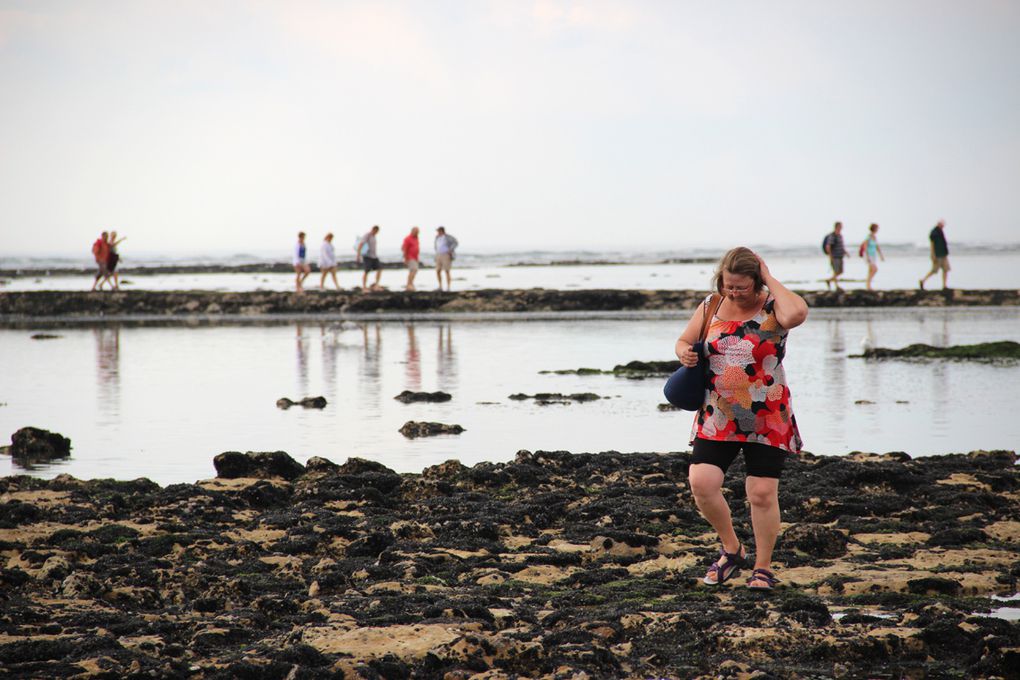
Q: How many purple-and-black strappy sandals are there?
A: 2